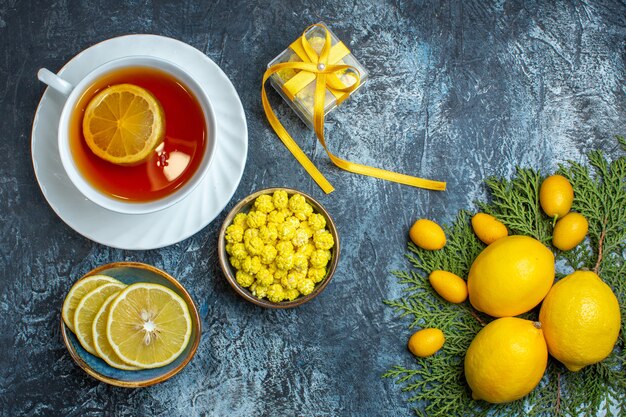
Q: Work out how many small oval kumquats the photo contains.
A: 6